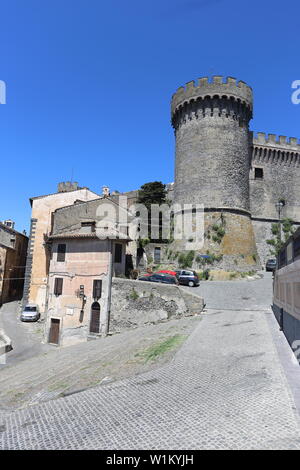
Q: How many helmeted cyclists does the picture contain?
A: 0